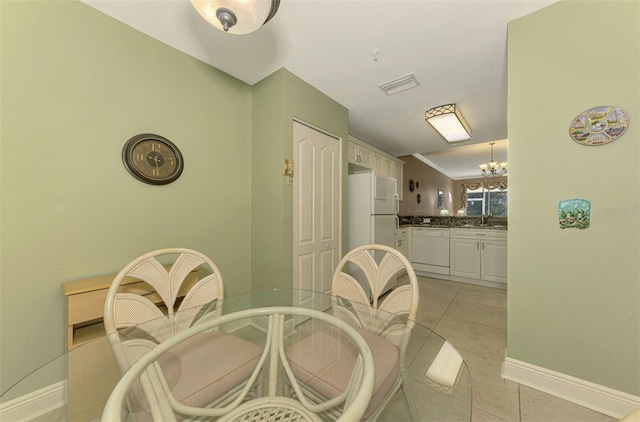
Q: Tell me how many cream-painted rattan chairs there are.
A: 2